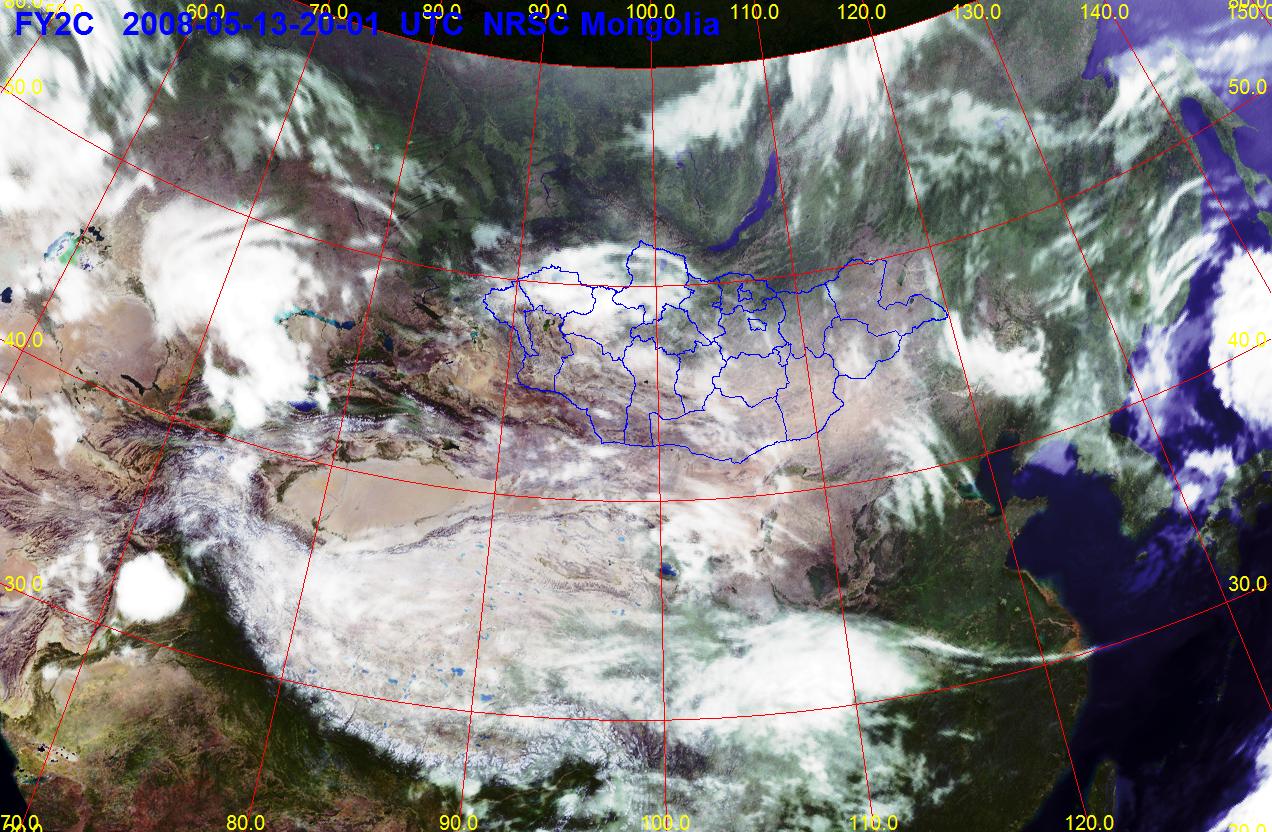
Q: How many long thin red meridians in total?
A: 11